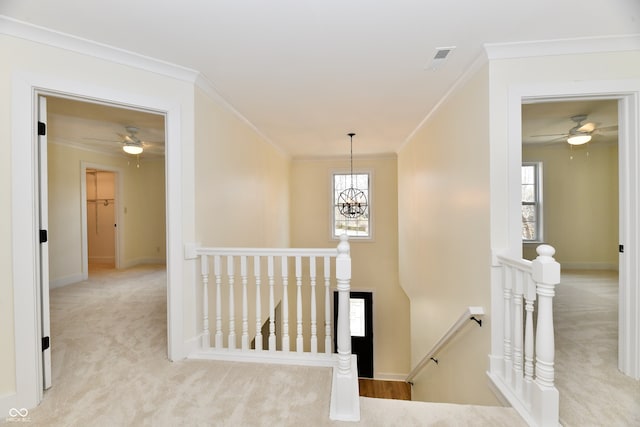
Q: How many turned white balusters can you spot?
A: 13